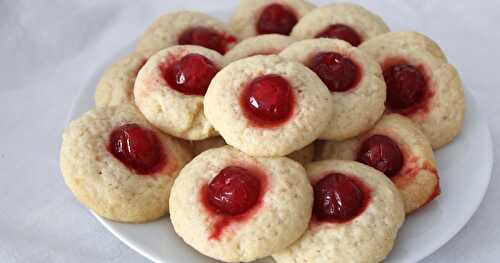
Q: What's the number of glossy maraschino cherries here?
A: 11